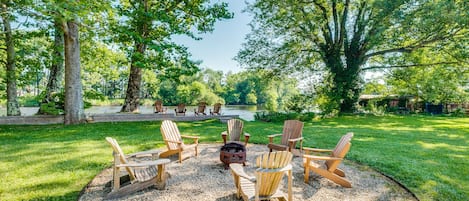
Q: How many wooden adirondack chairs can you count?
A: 10